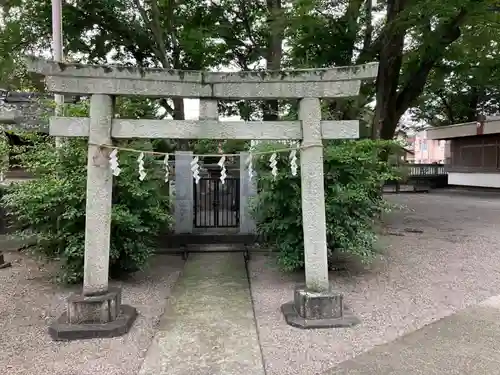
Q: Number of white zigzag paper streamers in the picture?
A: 8